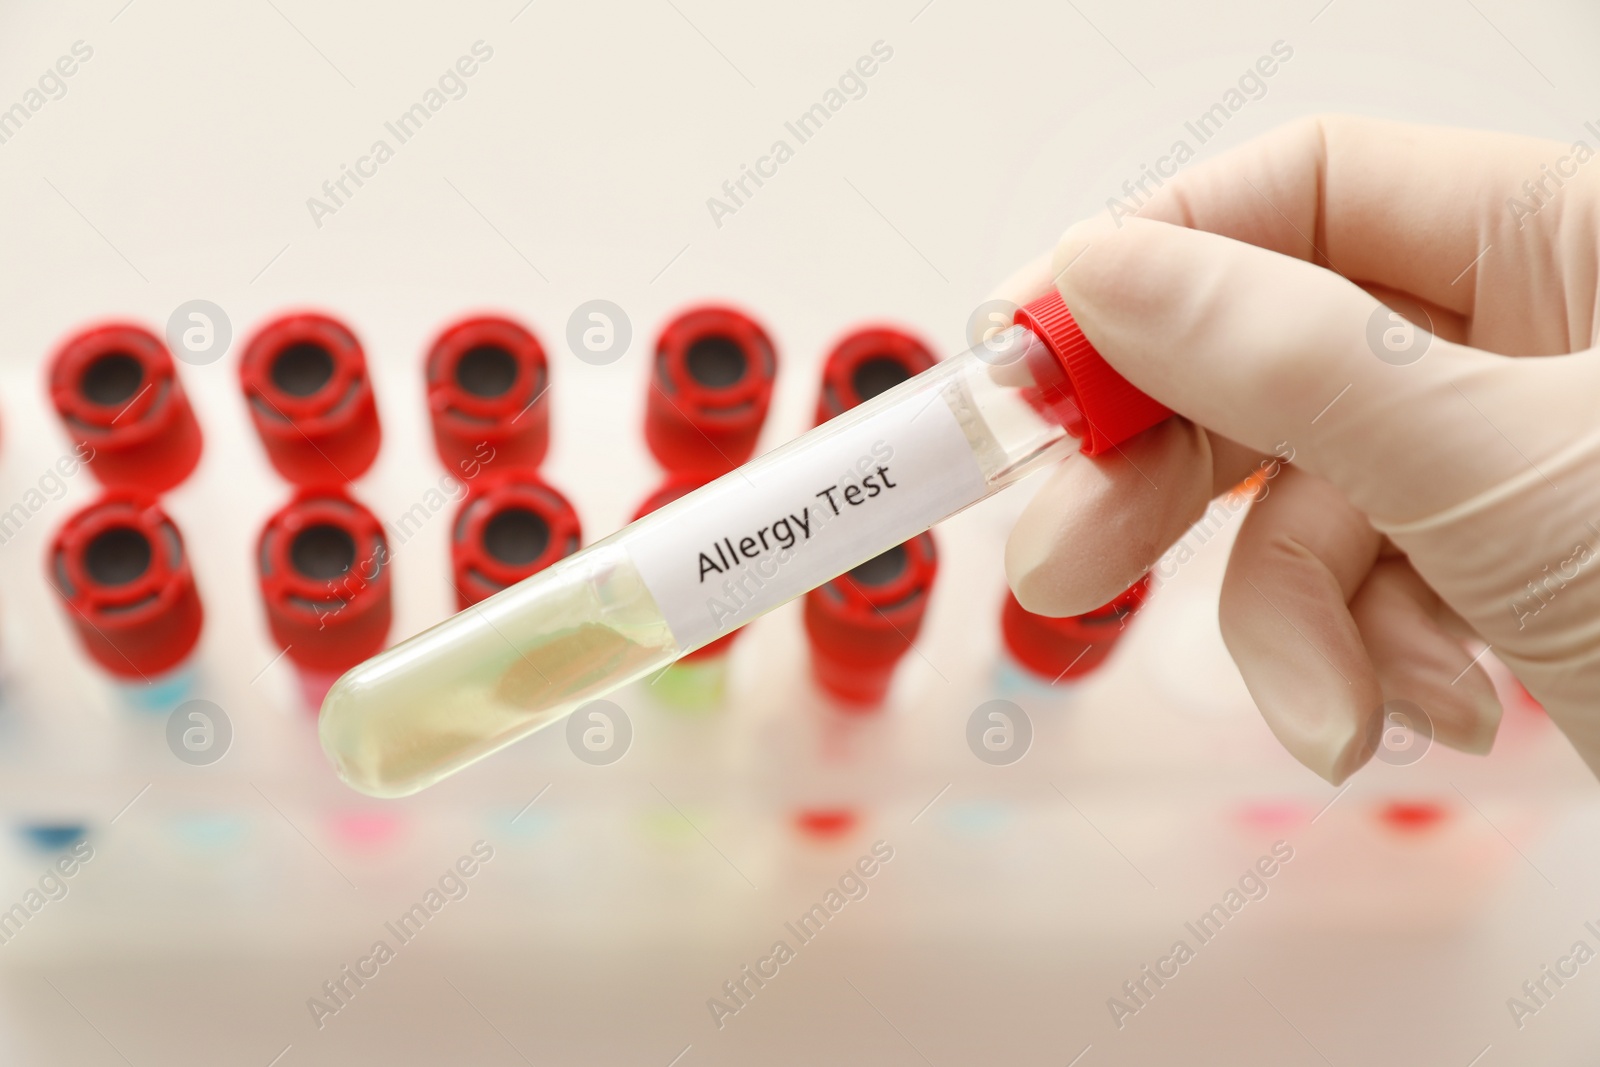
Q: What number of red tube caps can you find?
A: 12